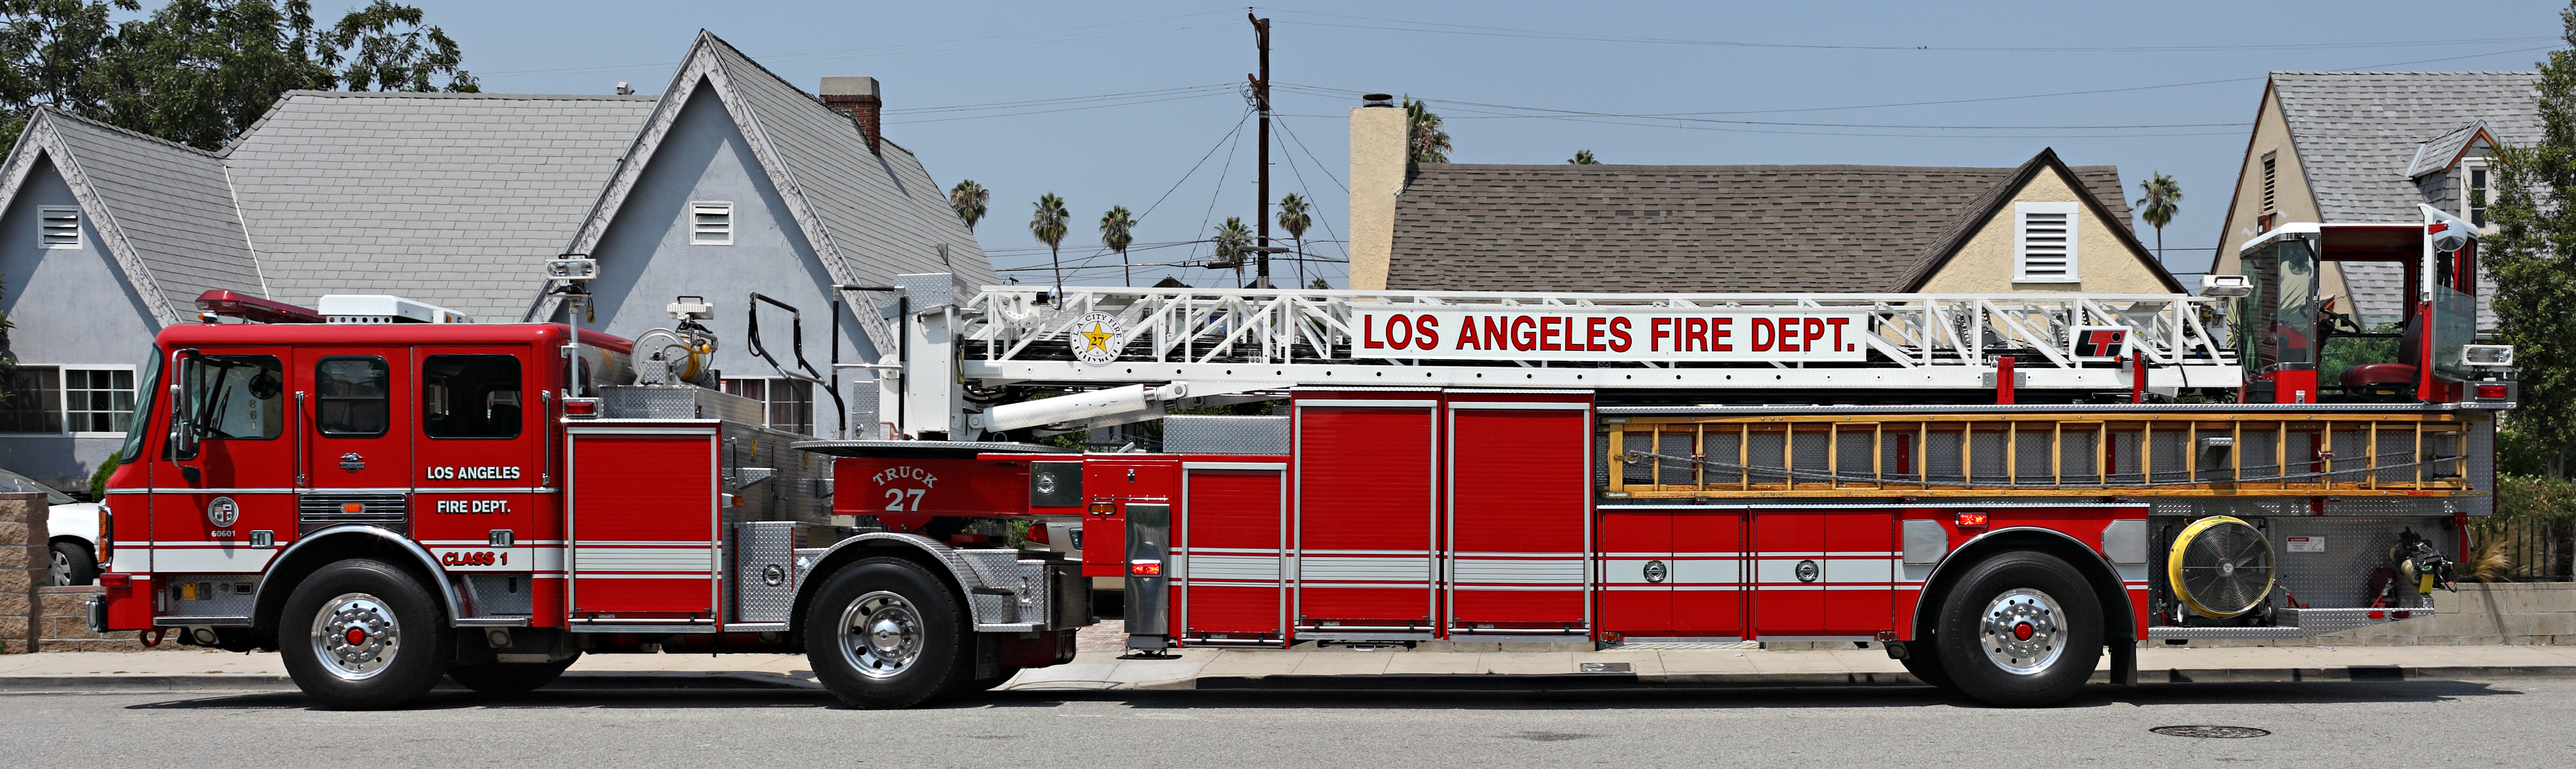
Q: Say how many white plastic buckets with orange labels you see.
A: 0